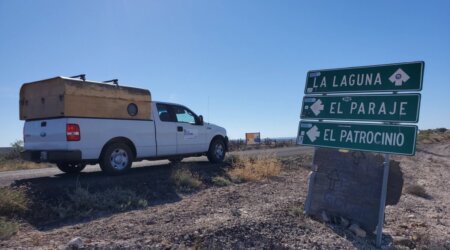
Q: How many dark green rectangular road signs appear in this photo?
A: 3